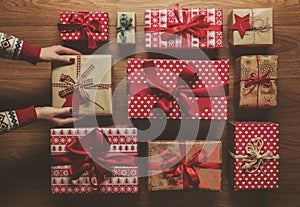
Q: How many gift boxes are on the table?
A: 10